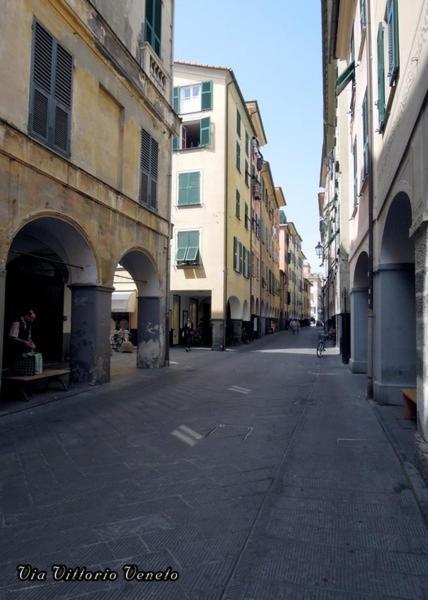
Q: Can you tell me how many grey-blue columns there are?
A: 4